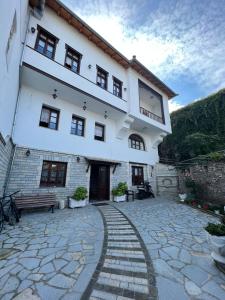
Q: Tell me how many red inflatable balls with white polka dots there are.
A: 0